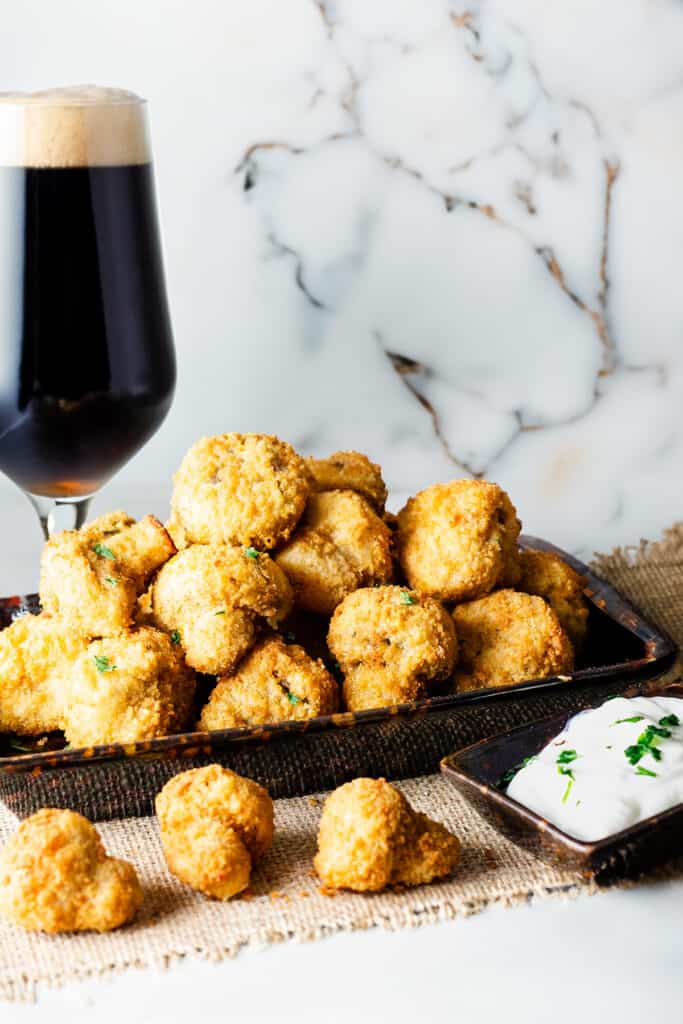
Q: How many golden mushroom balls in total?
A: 15